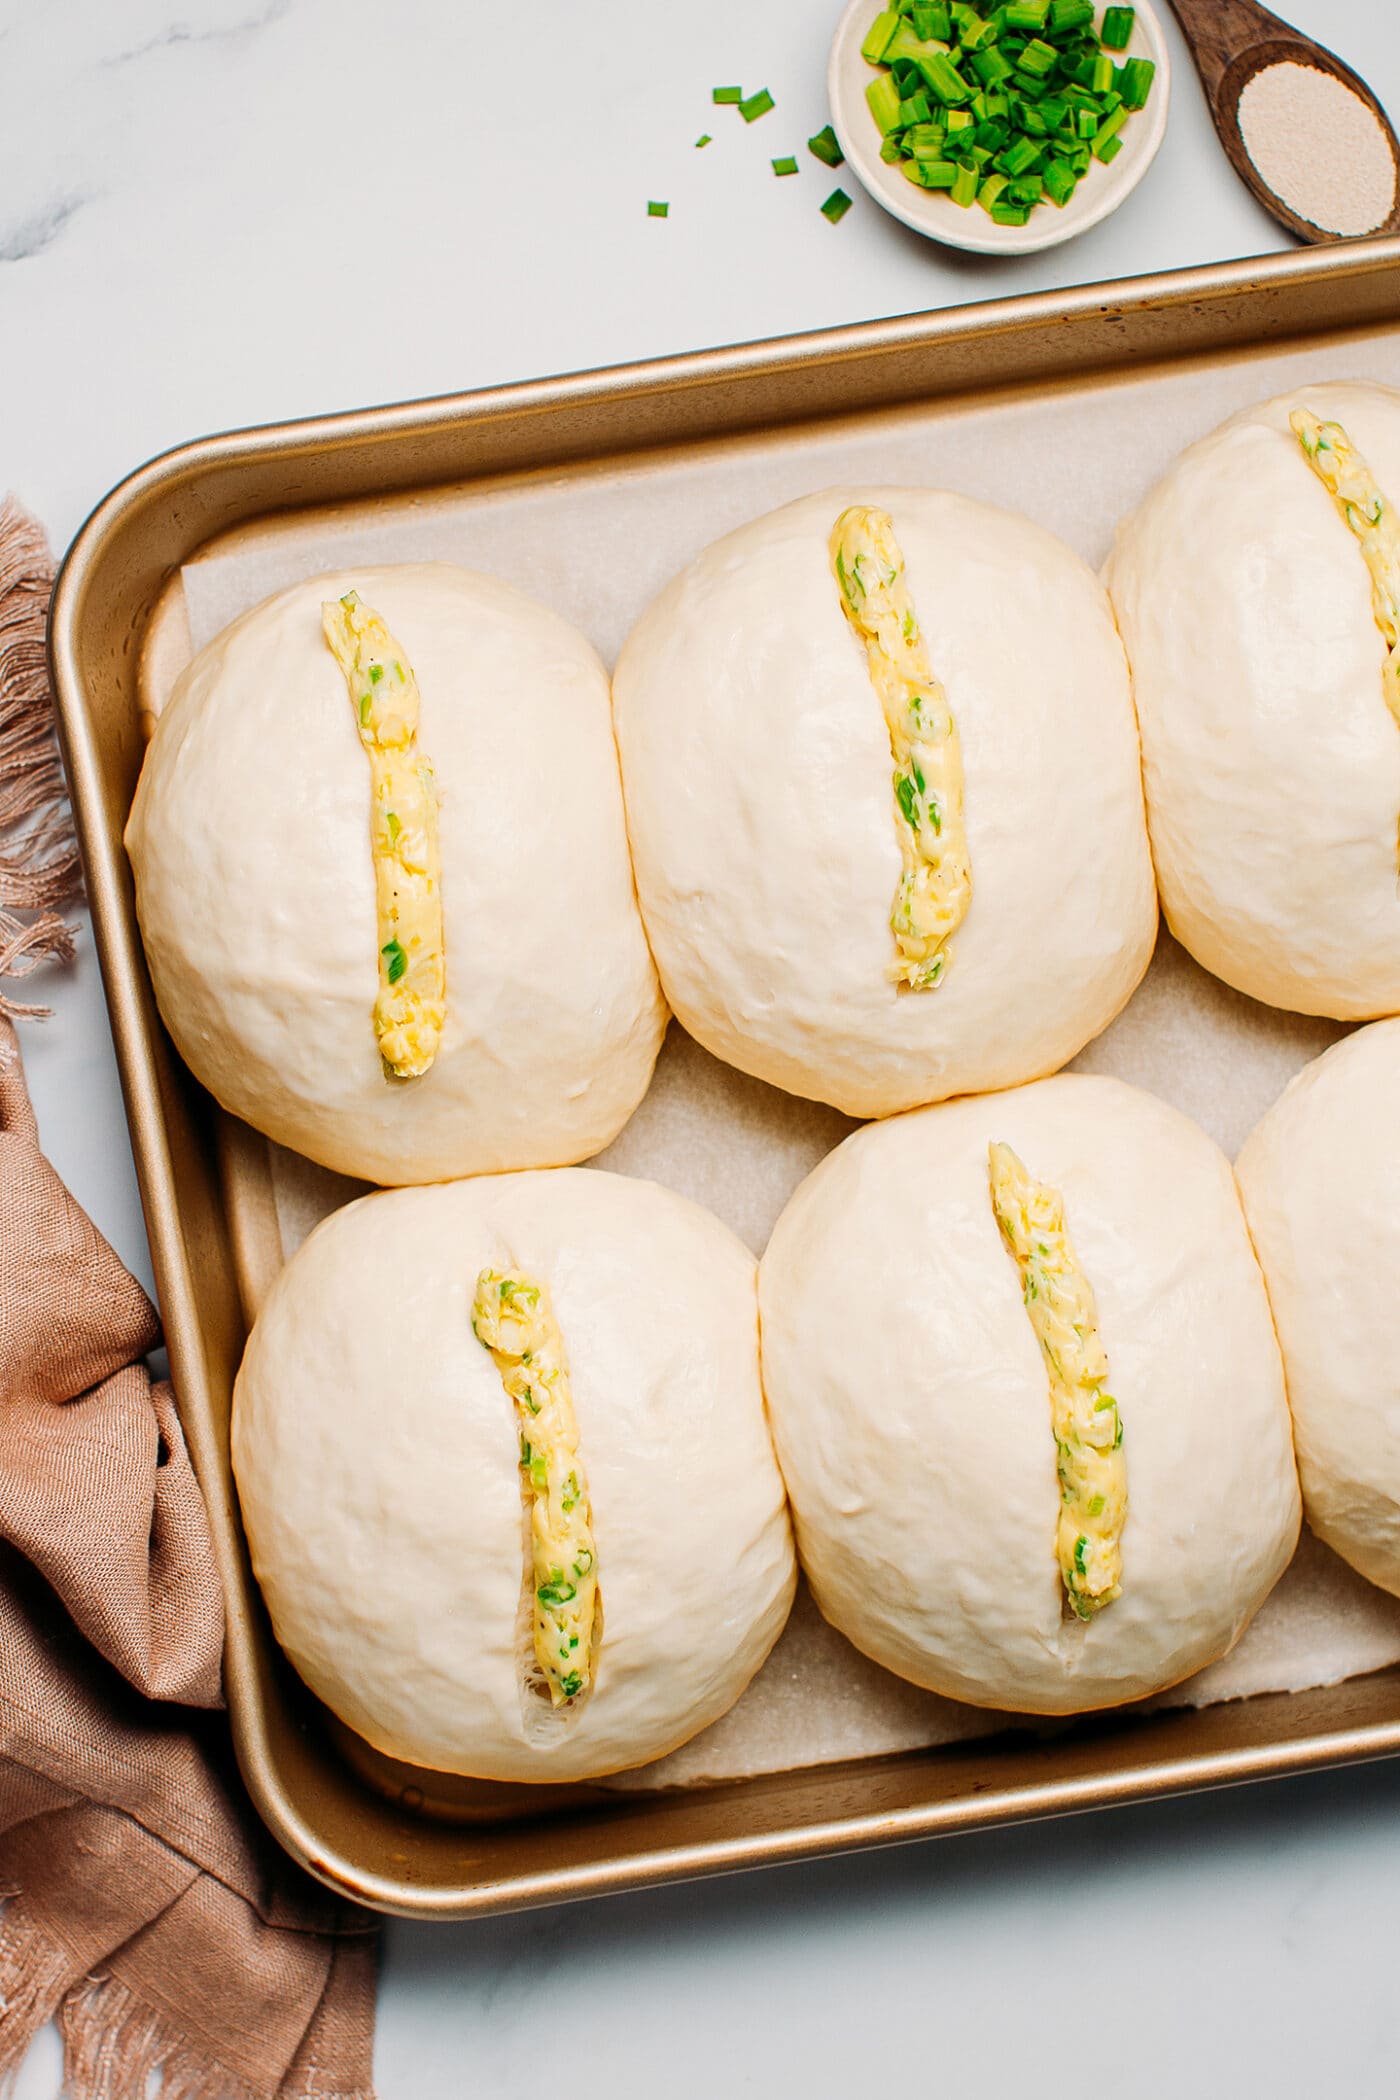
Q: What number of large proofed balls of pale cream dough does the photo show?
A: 6